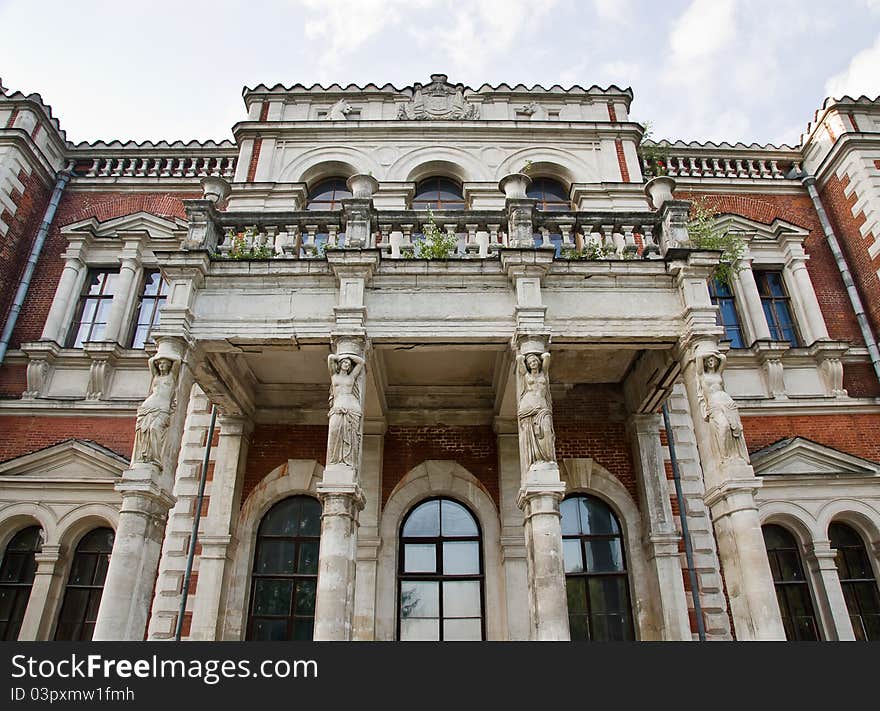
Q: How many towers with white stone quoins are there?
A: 2